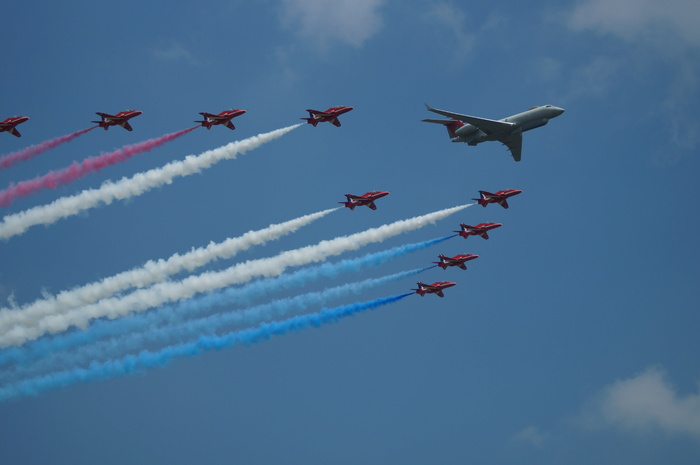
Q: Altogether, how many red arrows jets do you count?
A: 9